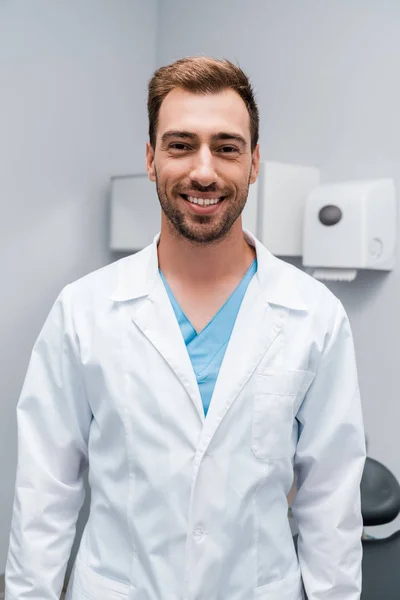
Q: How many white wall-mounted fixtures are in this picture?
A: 3